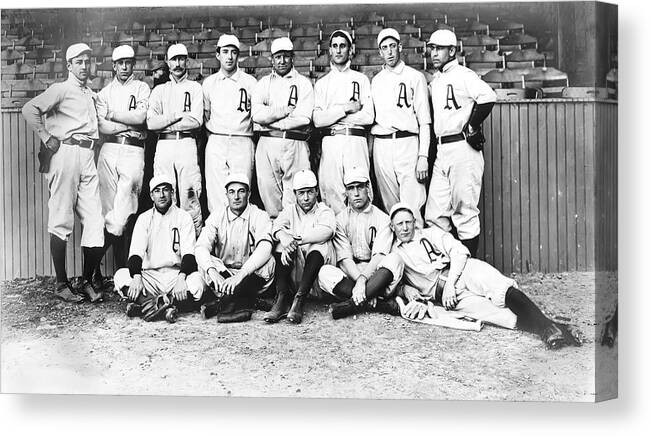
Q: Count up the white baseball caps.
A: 13